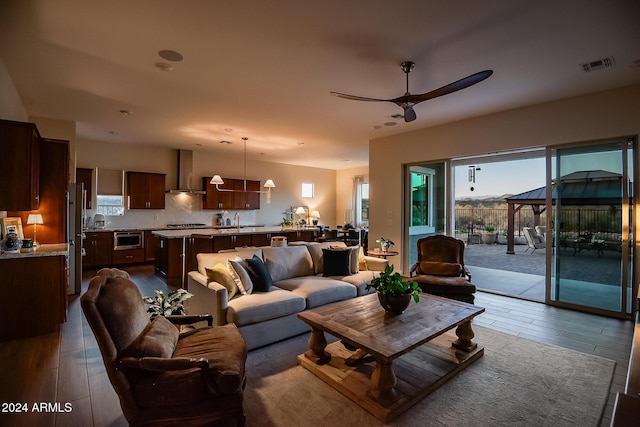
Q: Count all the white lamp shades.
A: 5